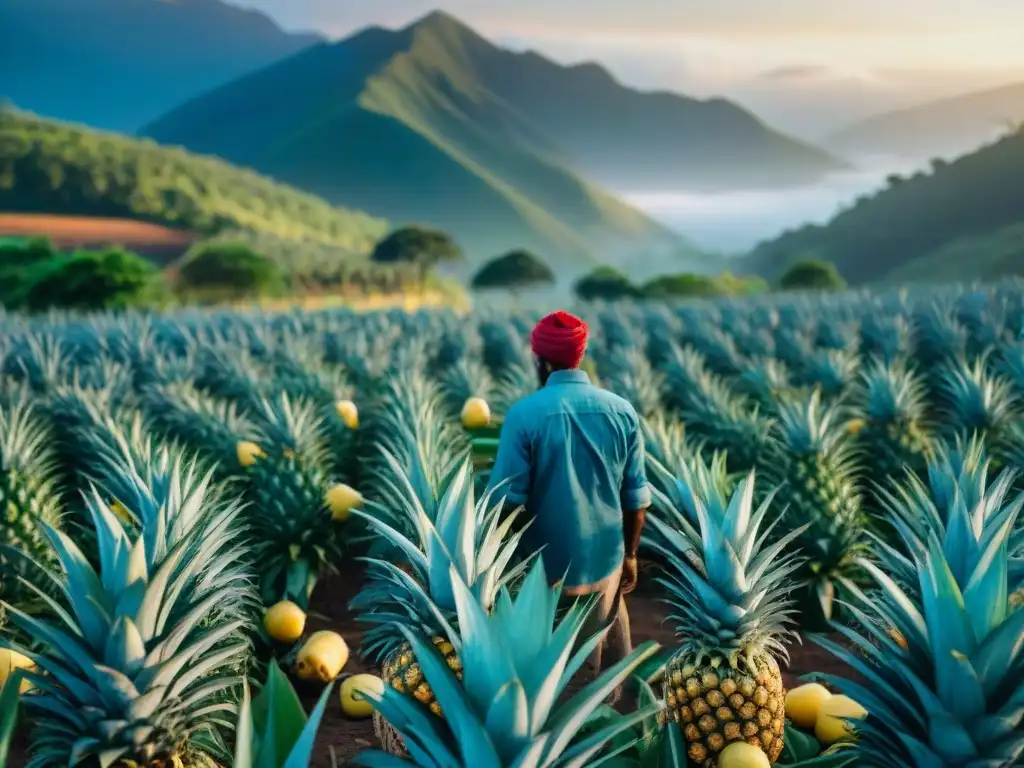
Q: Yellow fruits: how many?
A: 11